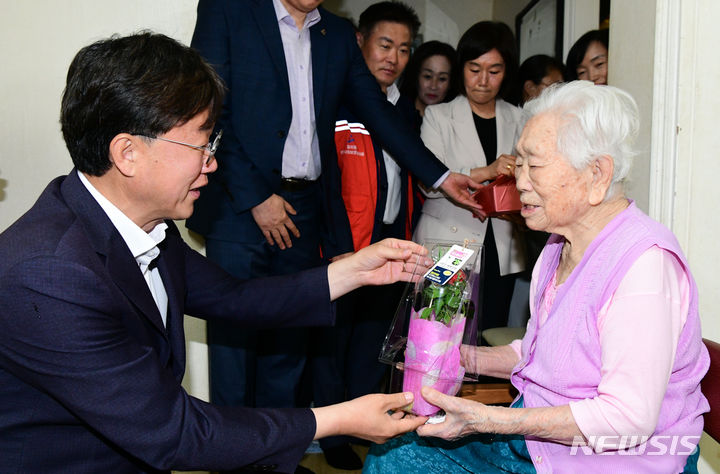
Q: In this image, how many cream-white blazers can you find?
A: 1